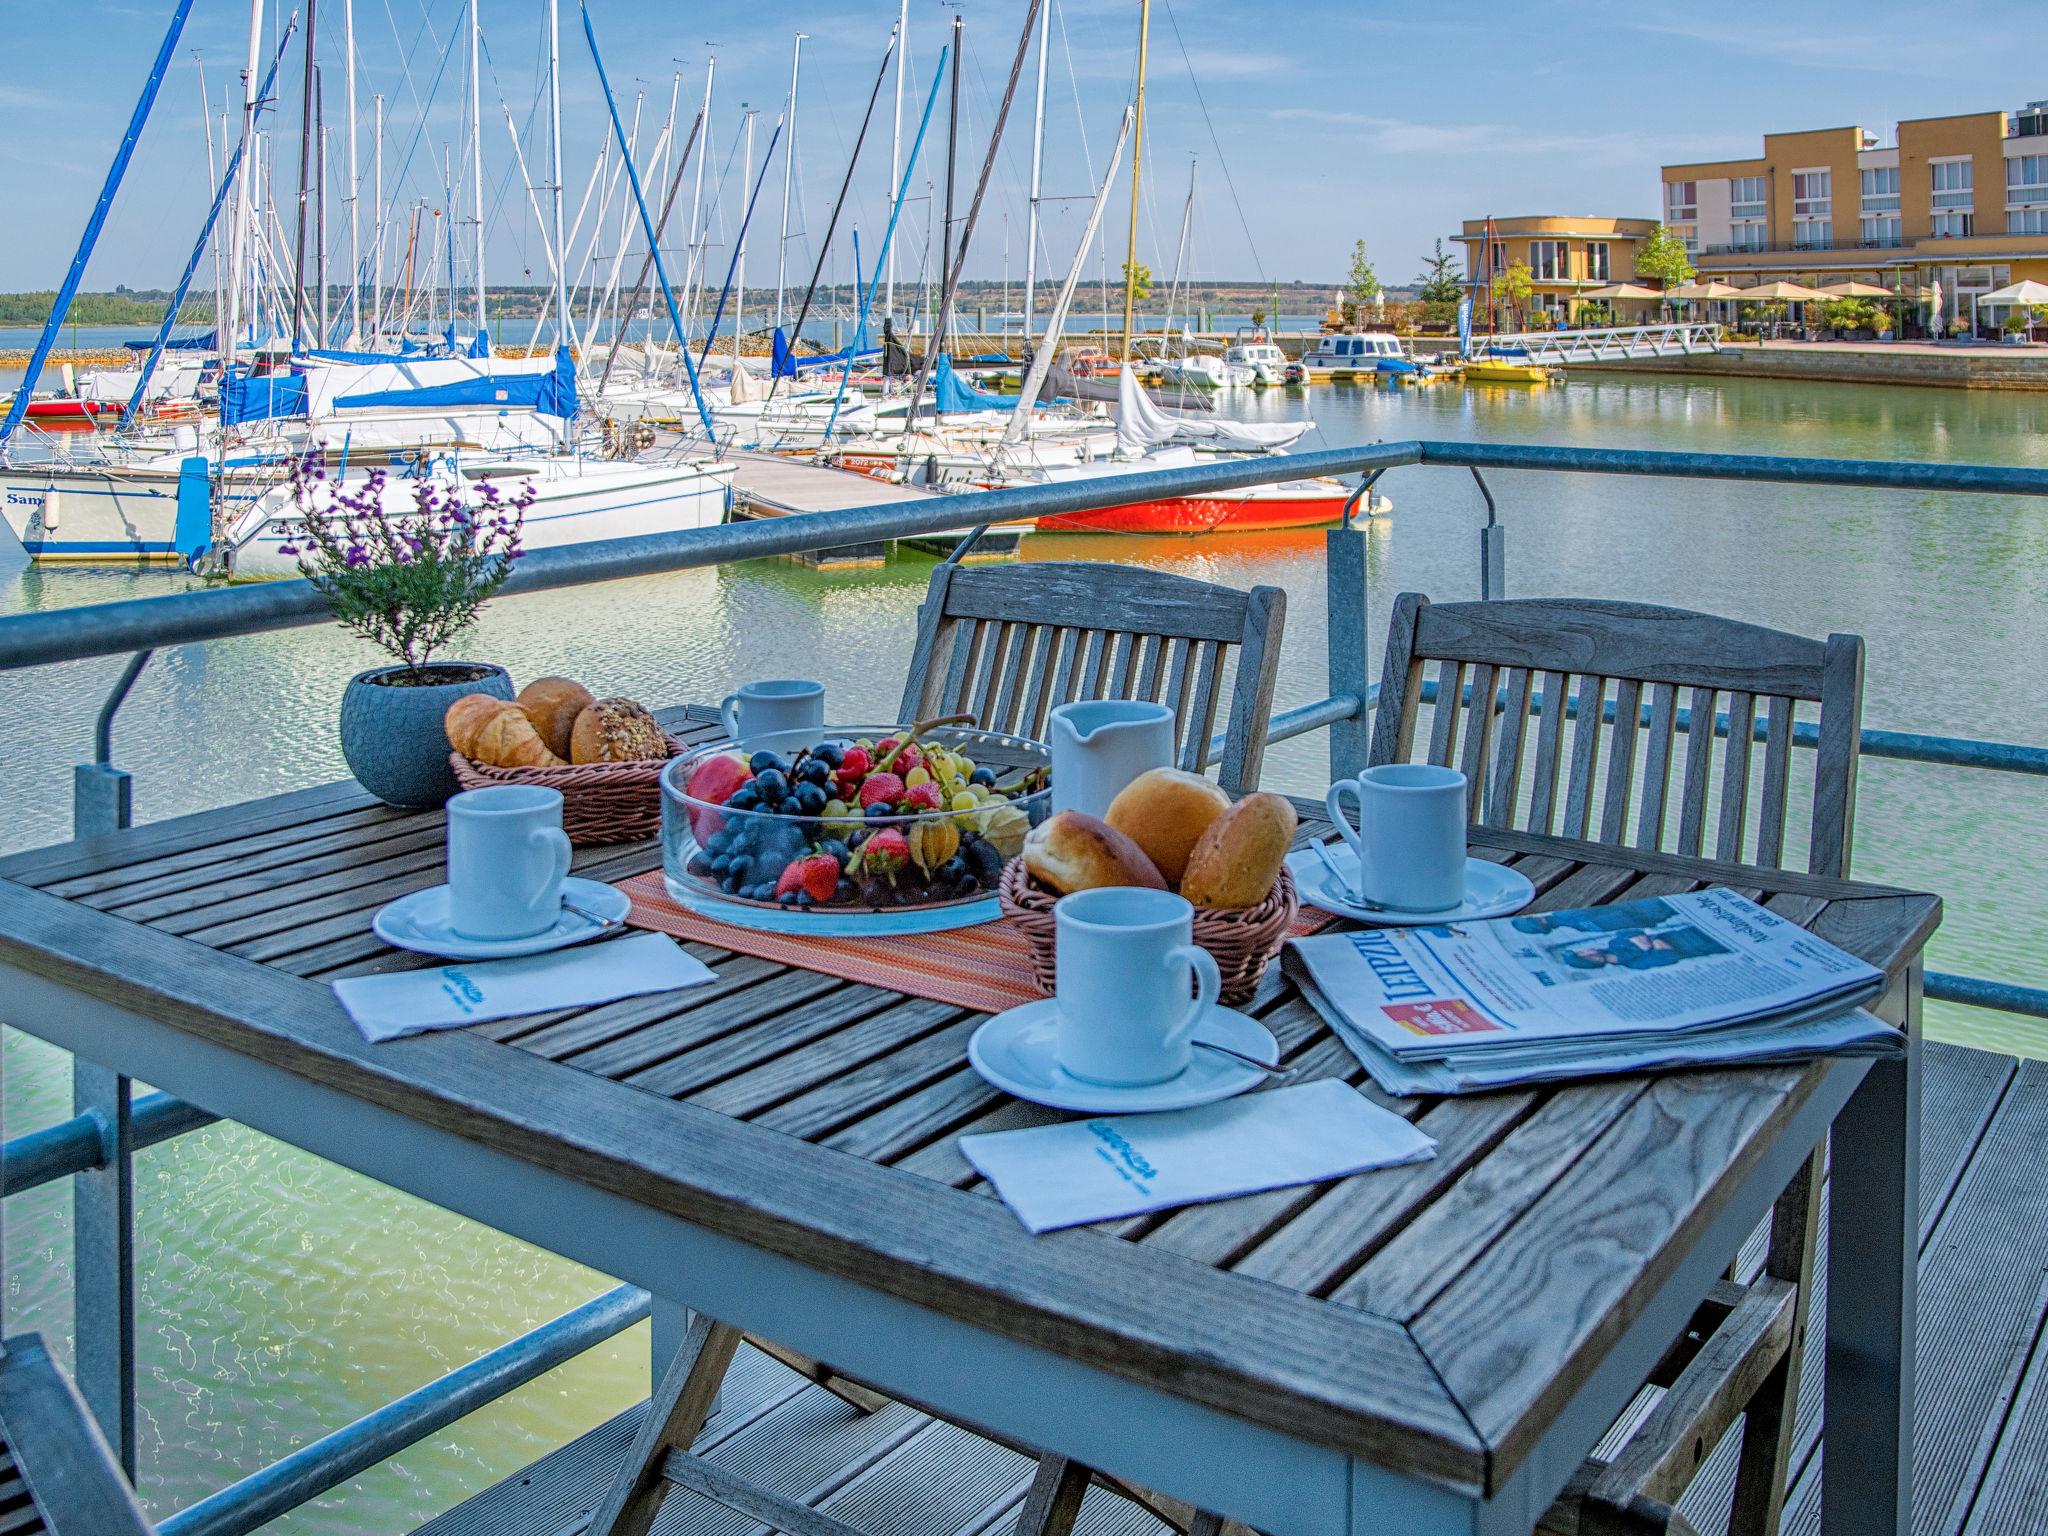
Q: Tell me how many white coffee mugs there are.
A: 4